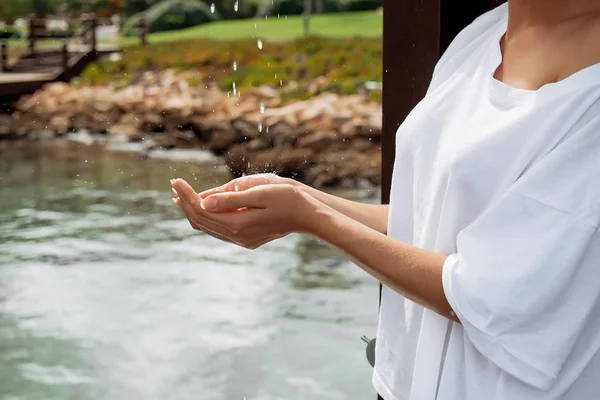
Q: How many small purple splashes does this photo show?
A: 0